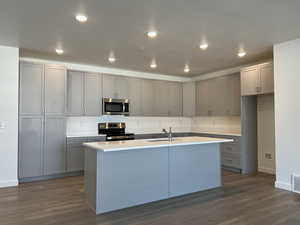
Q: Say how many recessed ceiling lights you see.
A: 8